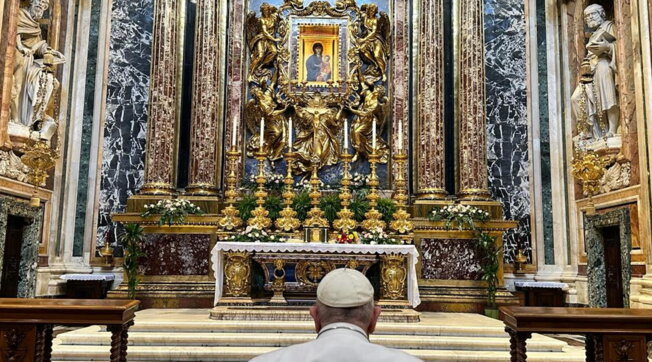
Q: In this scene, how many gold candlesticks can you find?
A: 6